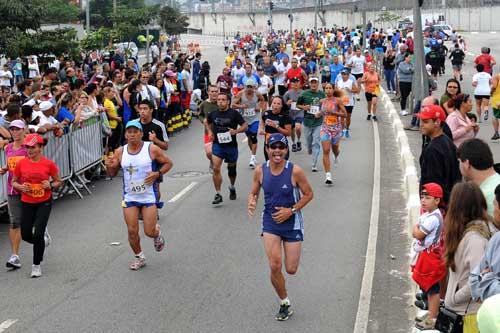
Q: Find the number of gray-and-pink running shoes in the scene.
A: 2